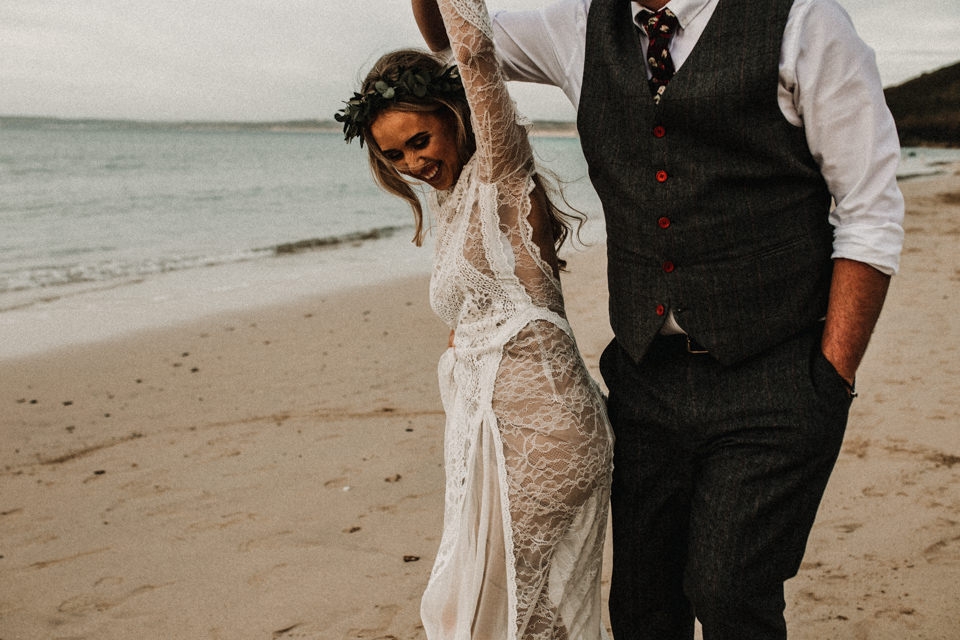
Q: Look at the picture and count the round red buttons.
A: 5